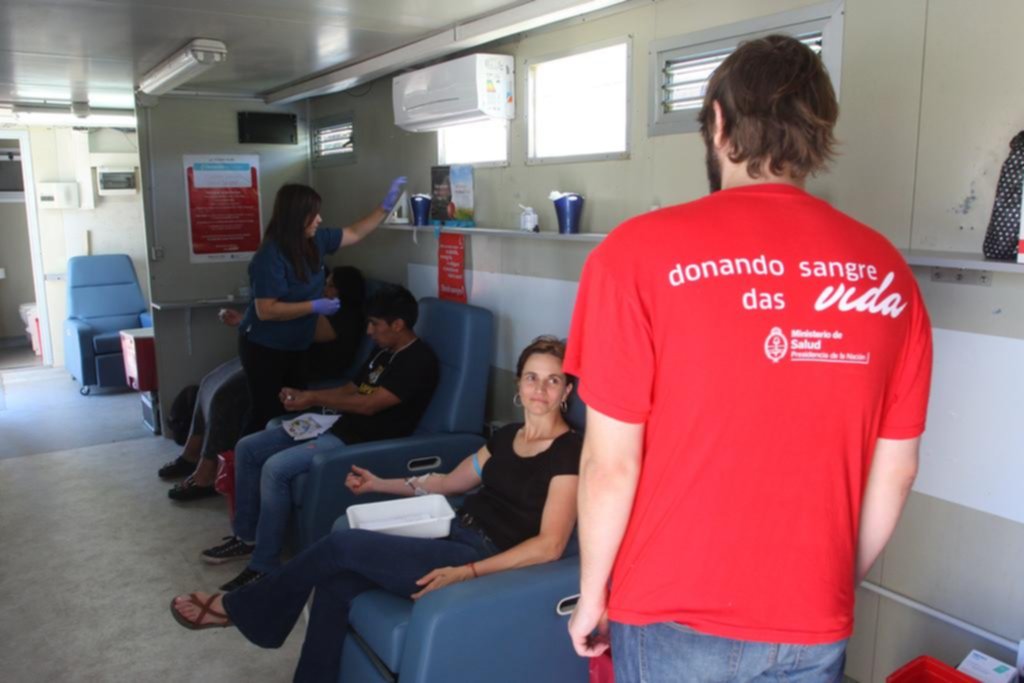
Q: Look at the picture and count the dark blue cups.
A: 2